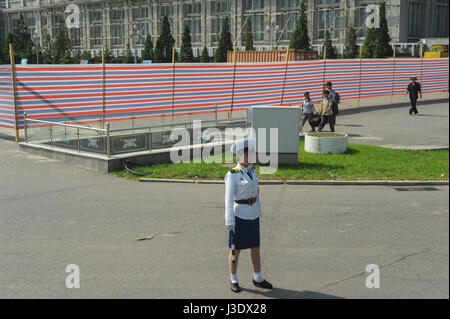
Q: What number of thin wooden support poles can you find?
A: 9